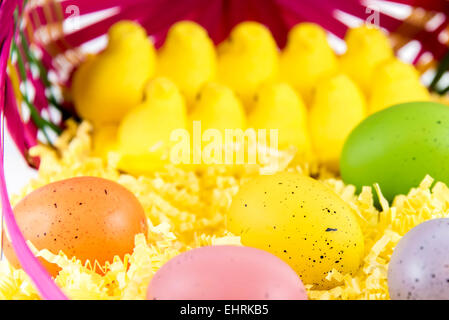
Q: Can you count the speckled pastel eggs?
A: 5